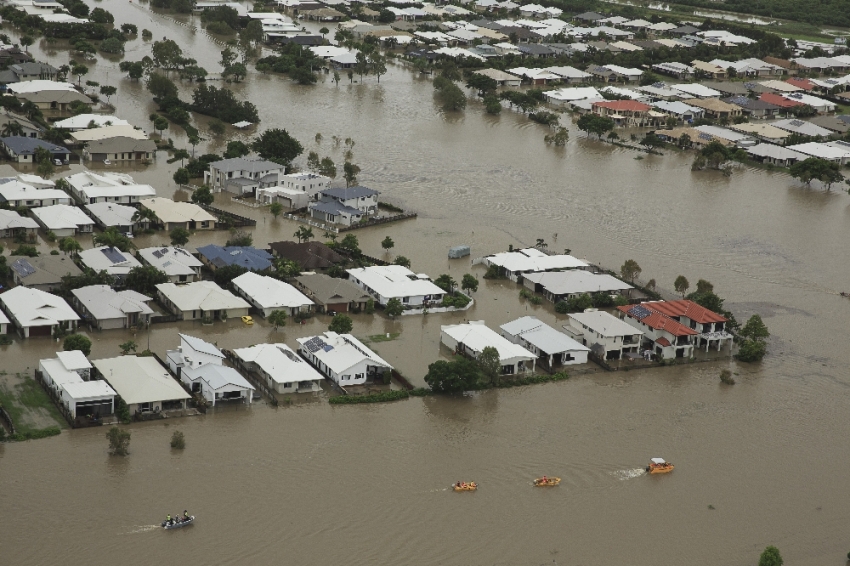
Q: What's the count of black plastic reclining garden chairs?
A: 0